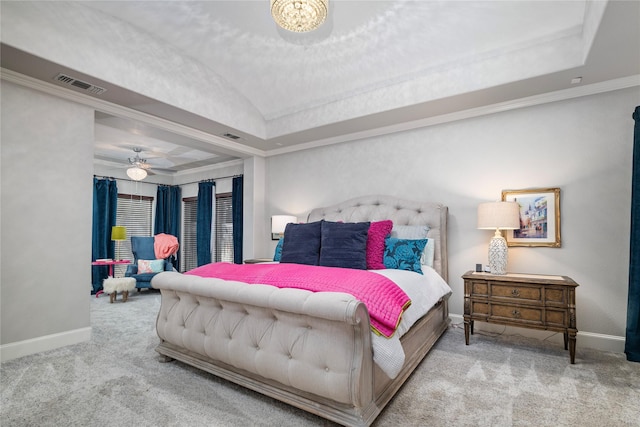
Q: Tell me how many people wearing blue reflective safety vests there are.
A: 0